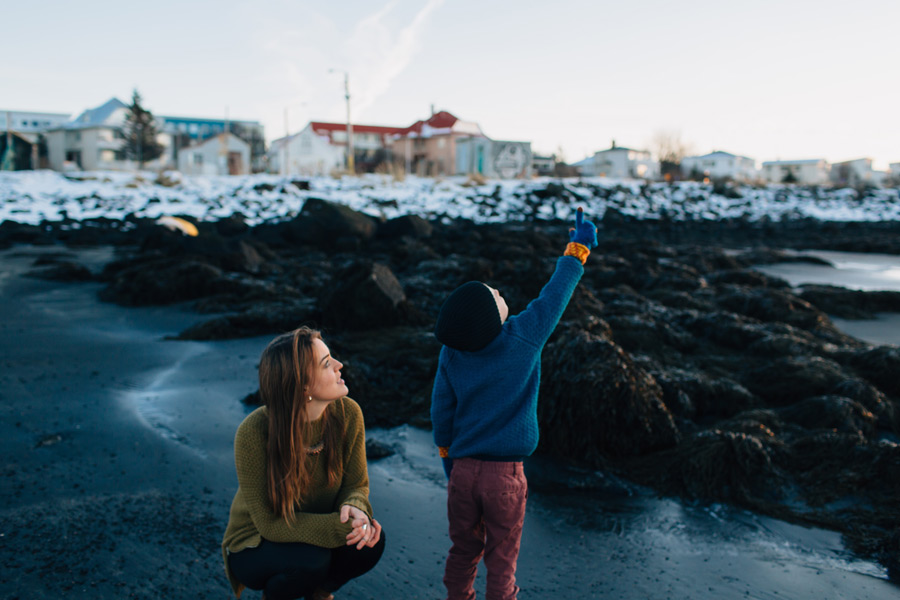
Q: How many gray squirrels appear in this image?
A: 0